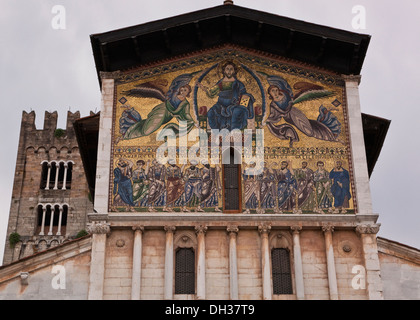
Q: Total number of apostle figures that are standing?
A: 12